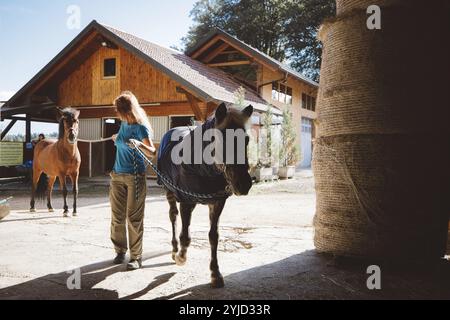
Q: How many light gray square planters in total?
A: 2